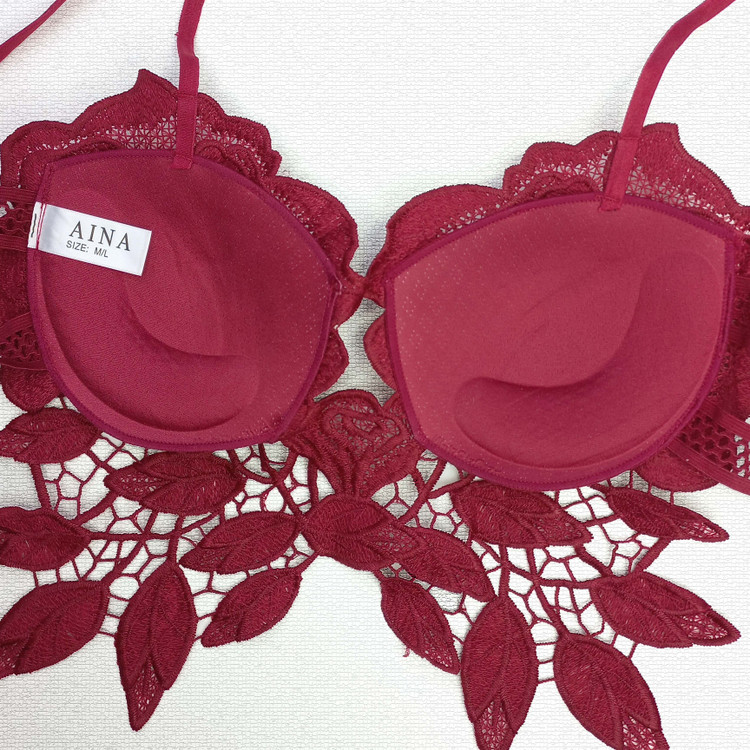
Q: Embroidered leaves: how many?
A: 15